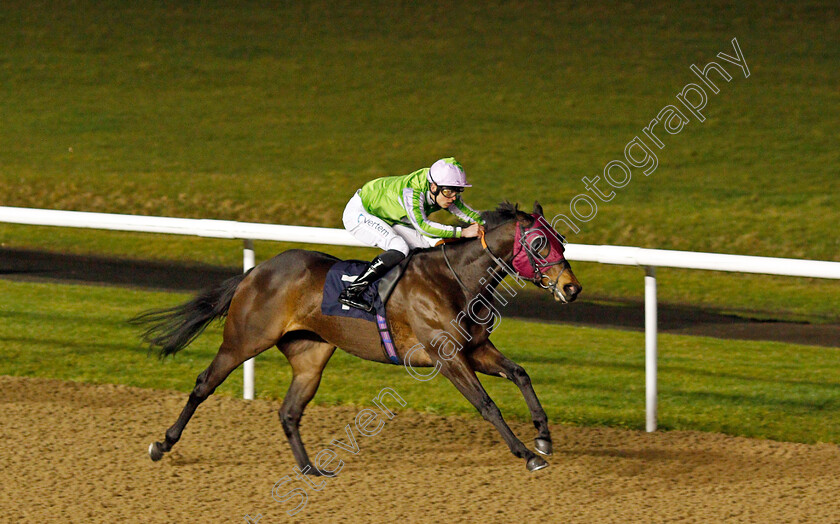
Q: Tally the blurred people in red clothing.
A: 0